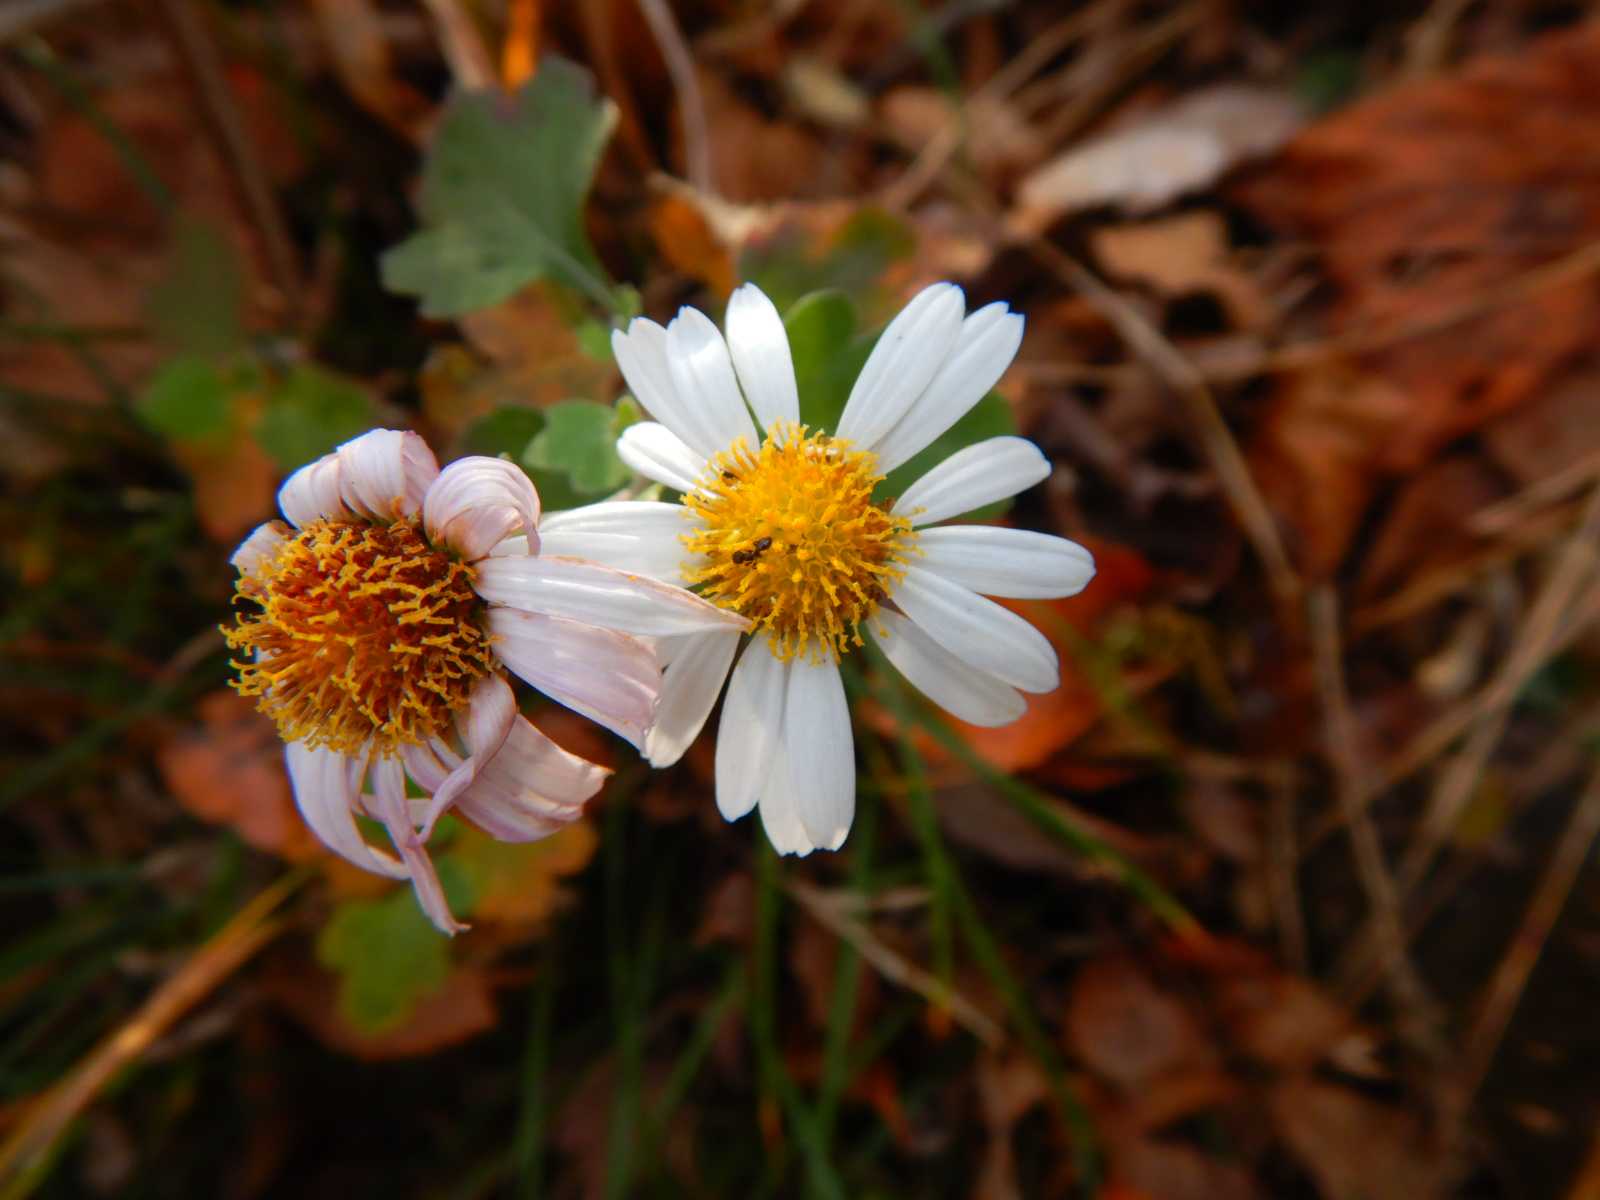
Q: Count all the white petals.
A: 15